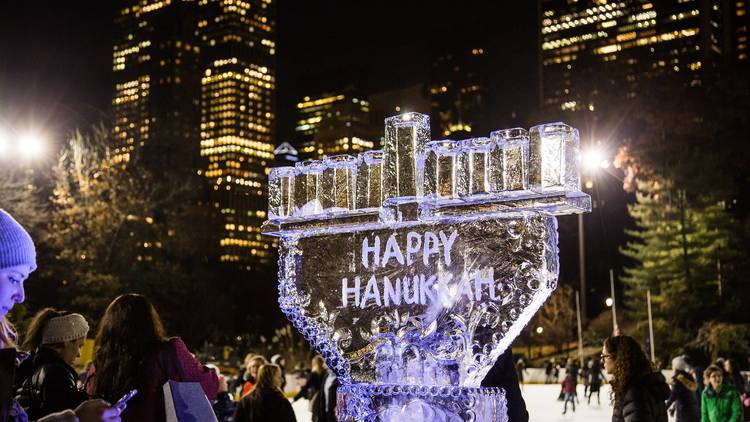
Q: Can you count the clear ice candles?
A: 9